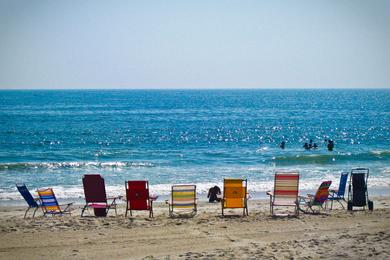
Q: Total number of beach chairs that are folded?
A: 1